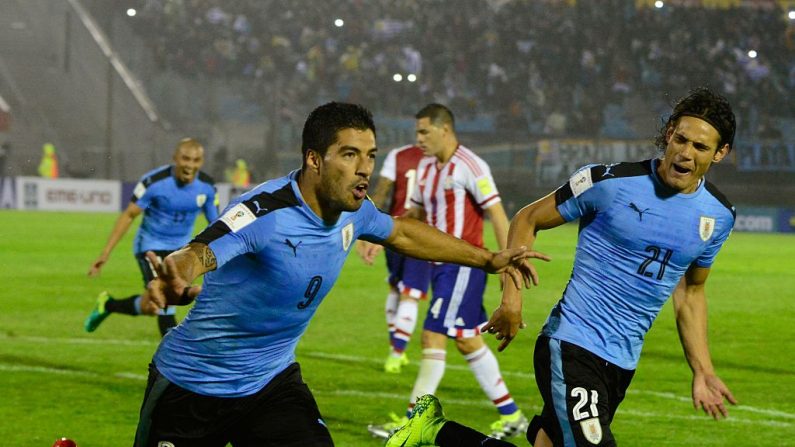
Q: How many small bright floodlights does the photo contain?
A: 7